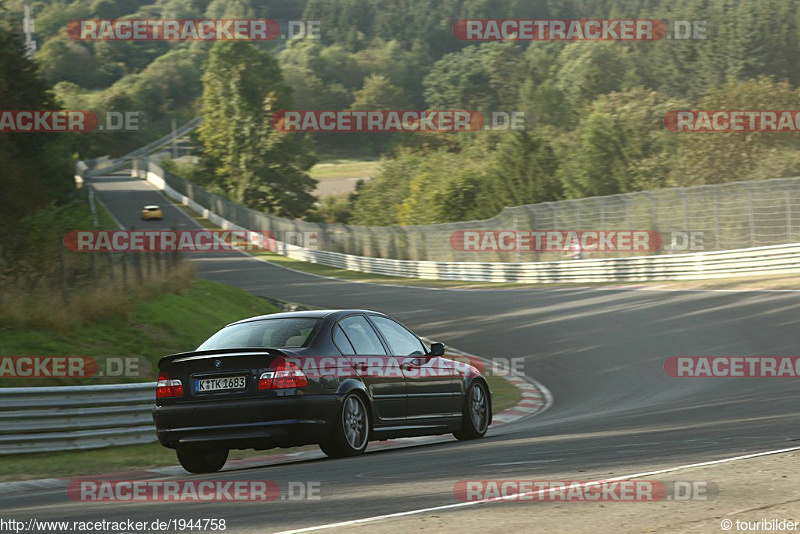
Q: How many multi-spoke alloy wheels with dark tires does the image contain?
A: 2